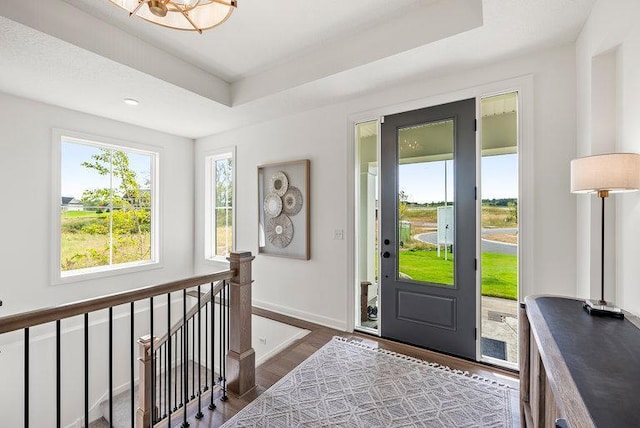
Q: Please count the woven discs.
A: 4